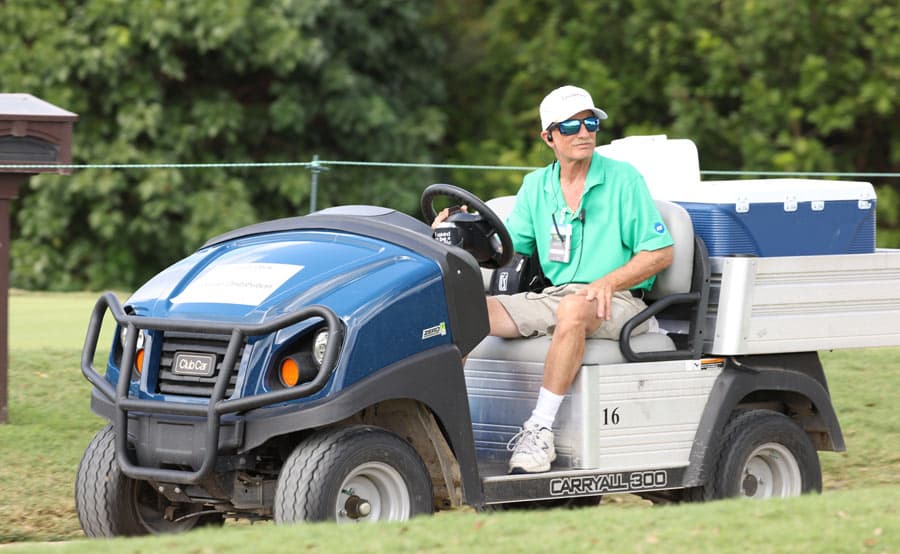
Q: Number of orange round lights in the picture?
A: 2